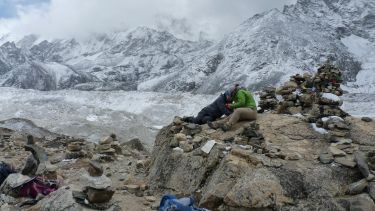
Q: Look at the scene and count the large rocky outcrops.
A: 1